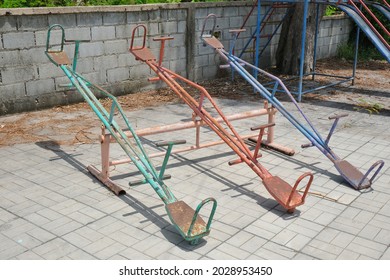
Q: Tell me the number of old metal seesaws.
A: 3